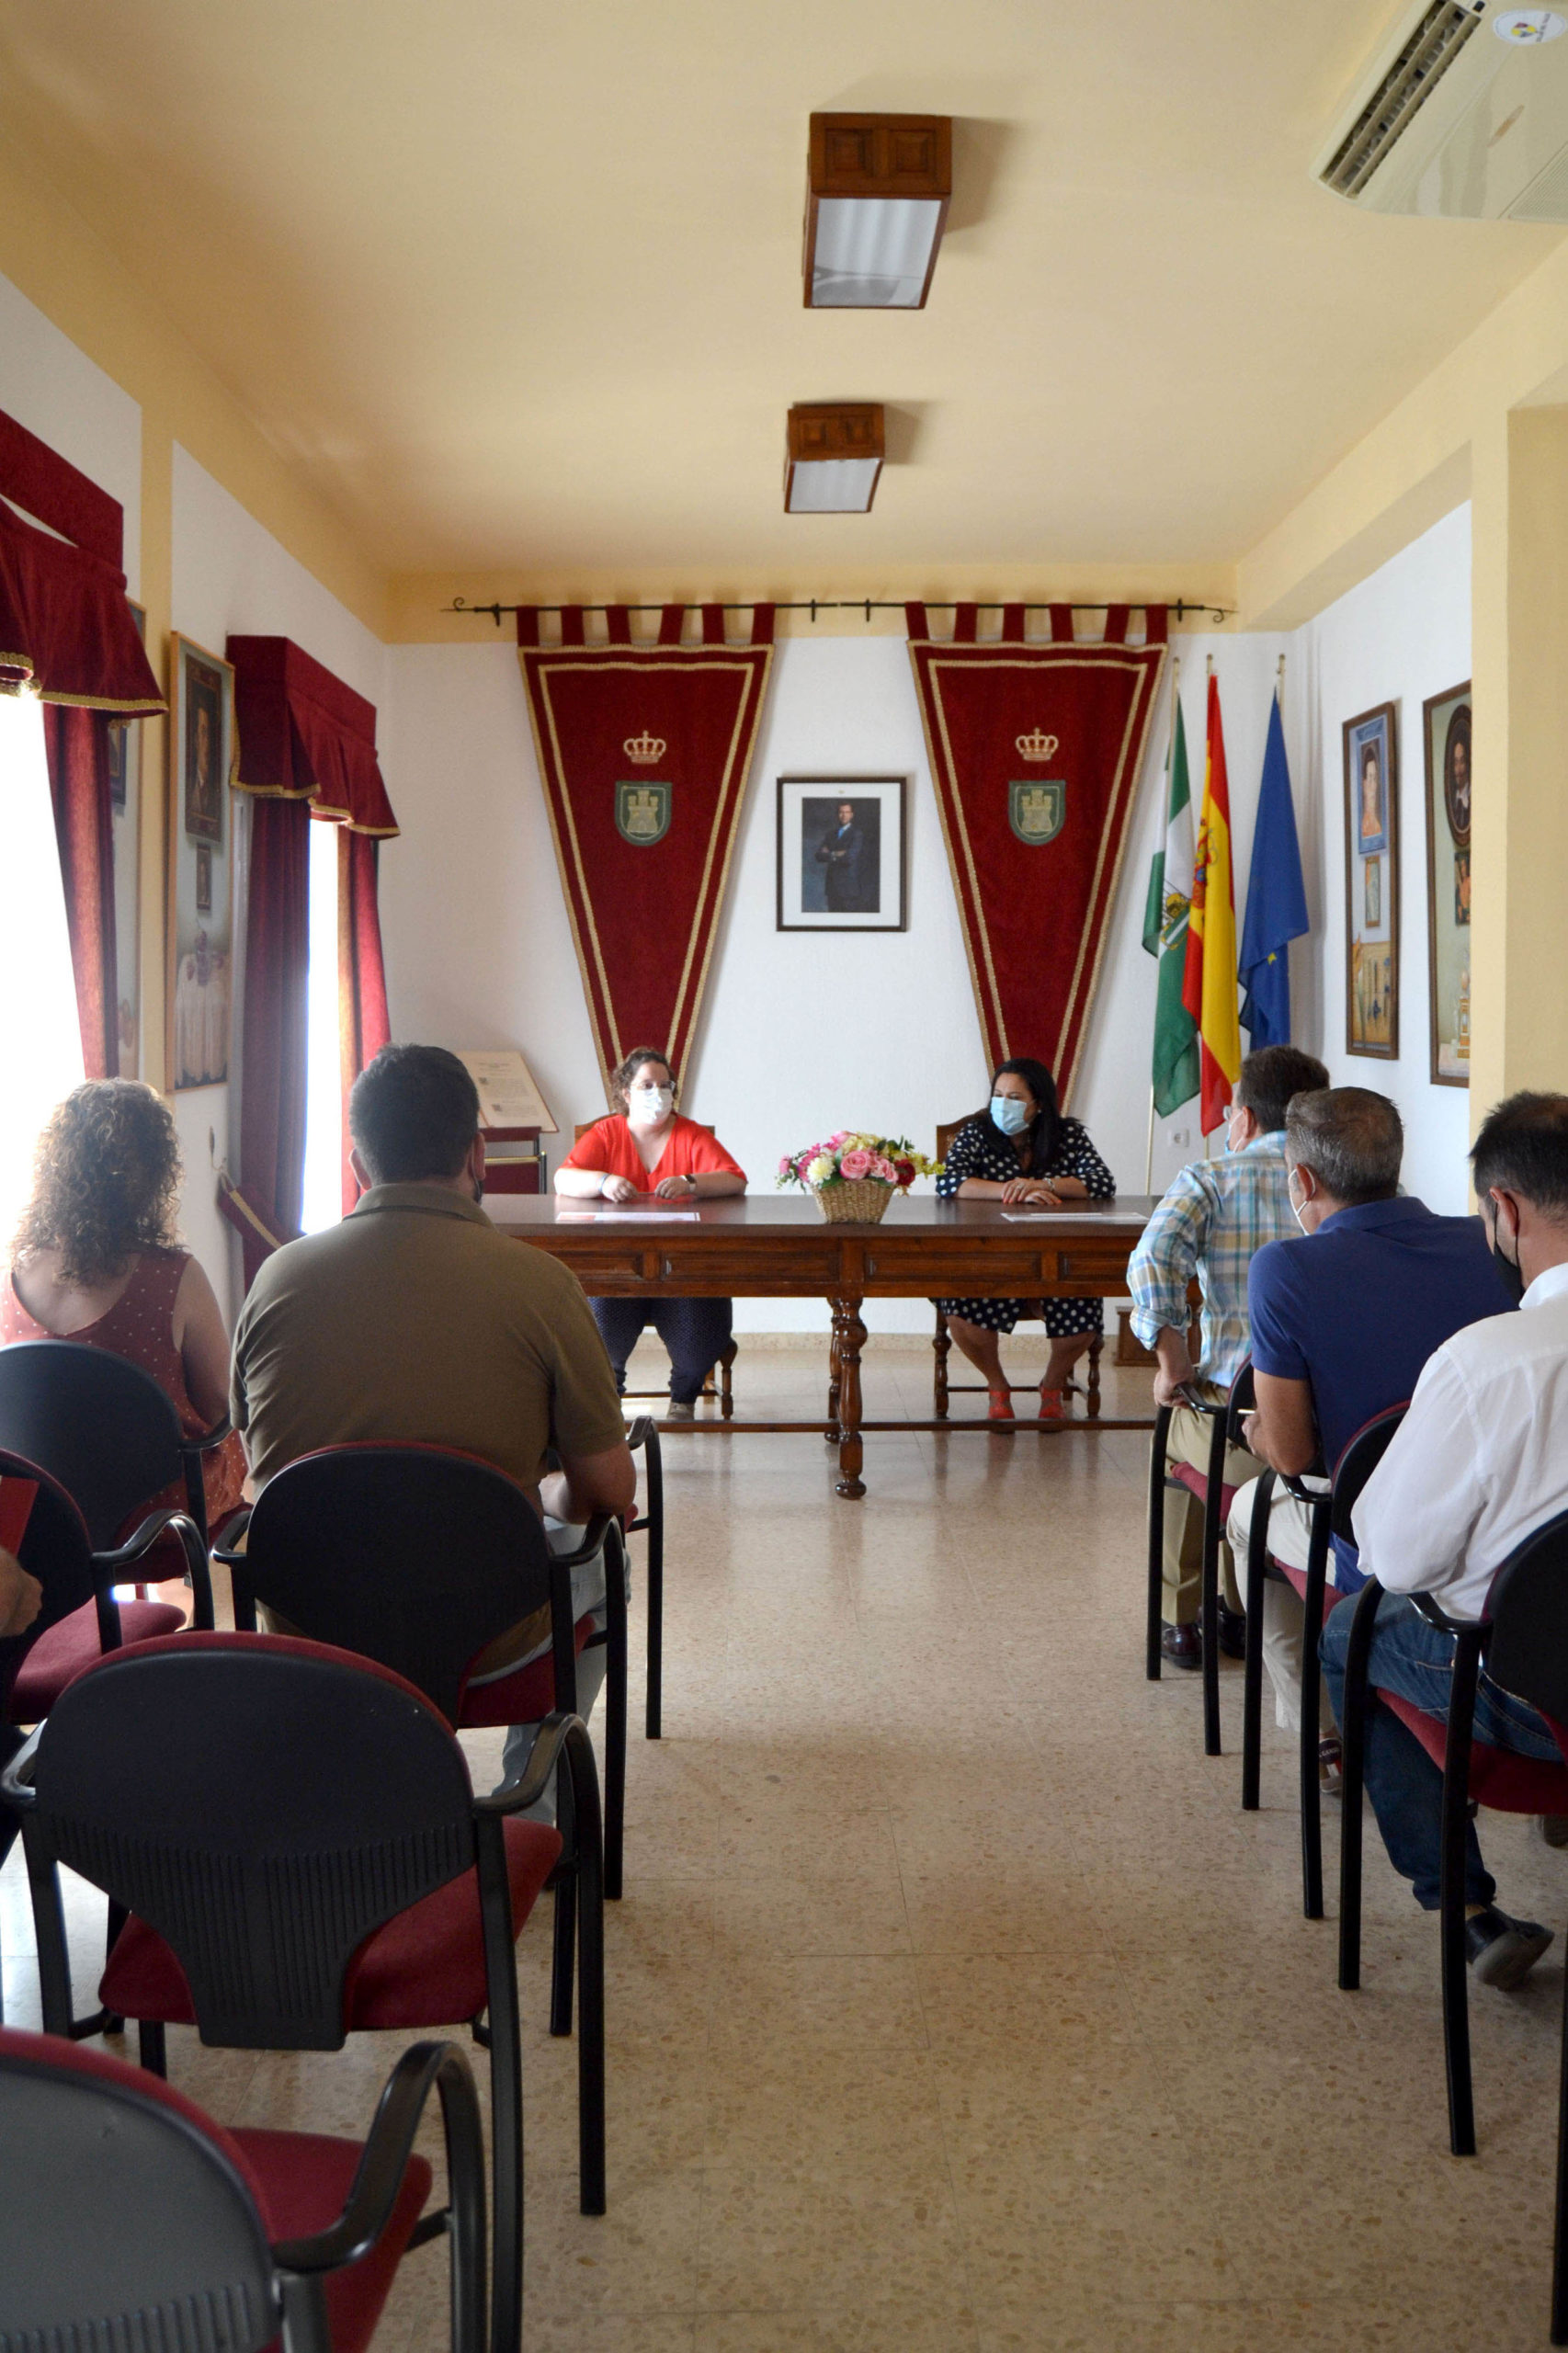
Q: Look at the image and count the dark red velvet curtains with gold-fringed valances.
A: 2